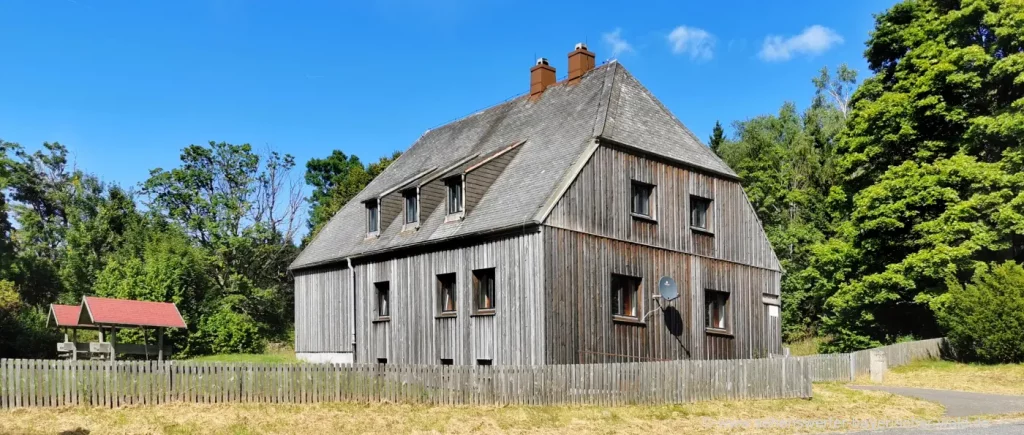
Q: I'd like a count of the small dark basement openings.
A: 3